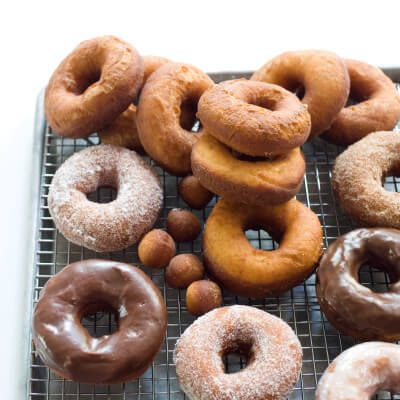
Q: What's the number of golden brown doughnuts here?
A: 8